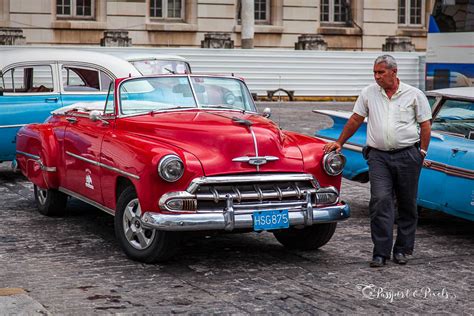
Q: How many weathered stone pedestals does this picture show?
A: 5